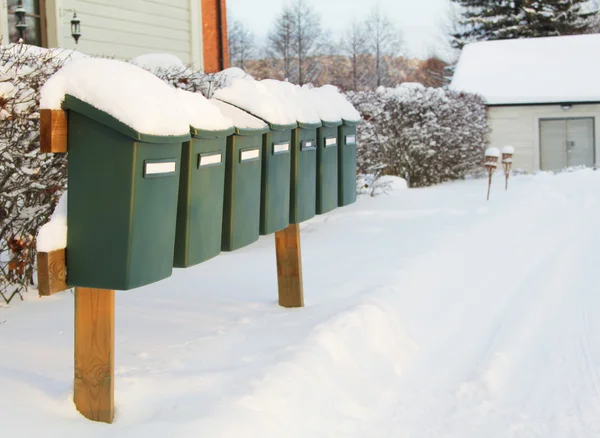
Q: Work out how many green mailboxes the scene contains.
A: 7